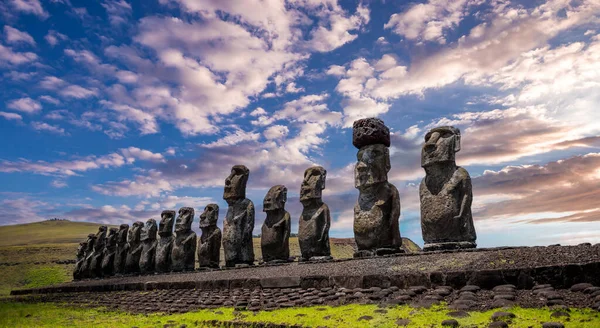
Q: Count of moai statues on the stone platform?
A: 15